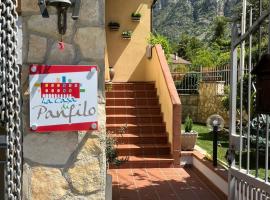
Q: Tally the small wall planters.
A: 3